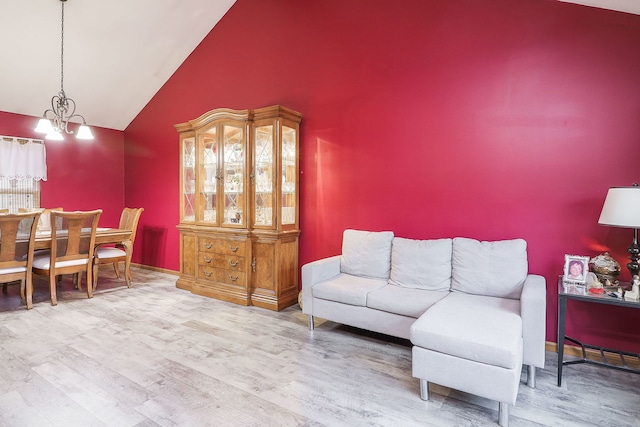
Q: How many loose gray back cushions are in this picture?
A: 3